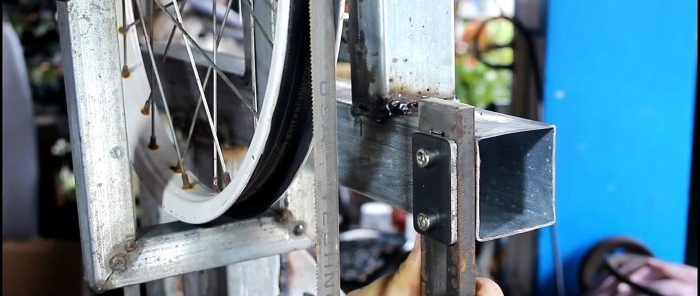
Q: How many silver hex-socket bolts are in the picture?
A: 2